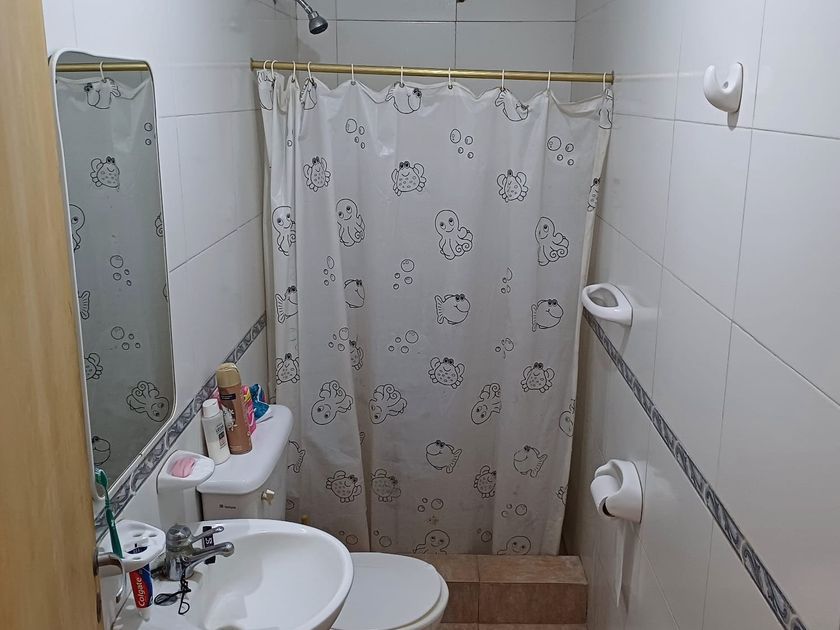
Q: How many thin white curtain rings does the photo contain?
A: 10